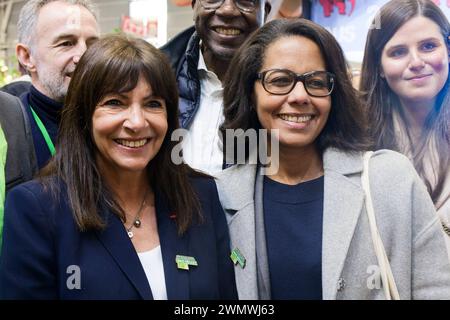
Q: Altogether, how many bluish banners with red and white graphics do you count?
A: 1